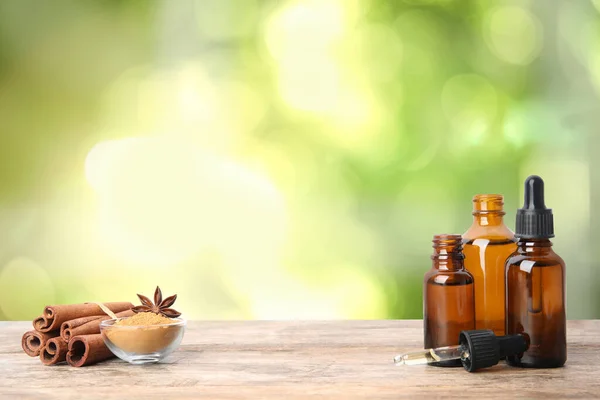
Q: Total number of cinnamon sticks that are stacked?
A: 5